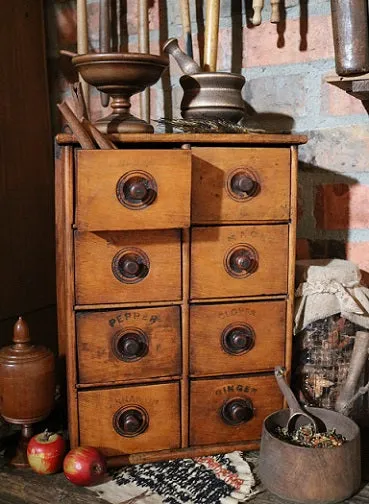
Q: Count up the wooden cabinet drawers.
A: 8